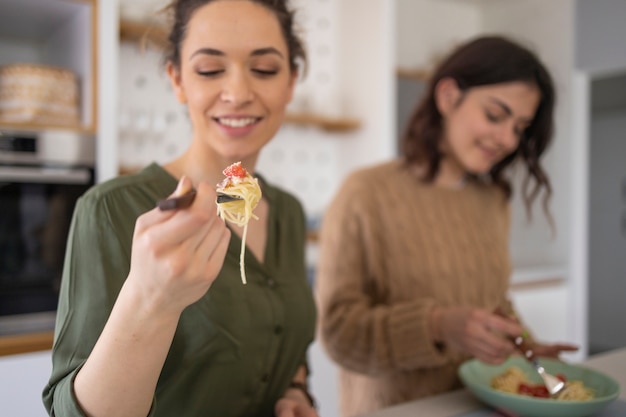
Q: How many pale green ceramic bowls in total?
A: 1